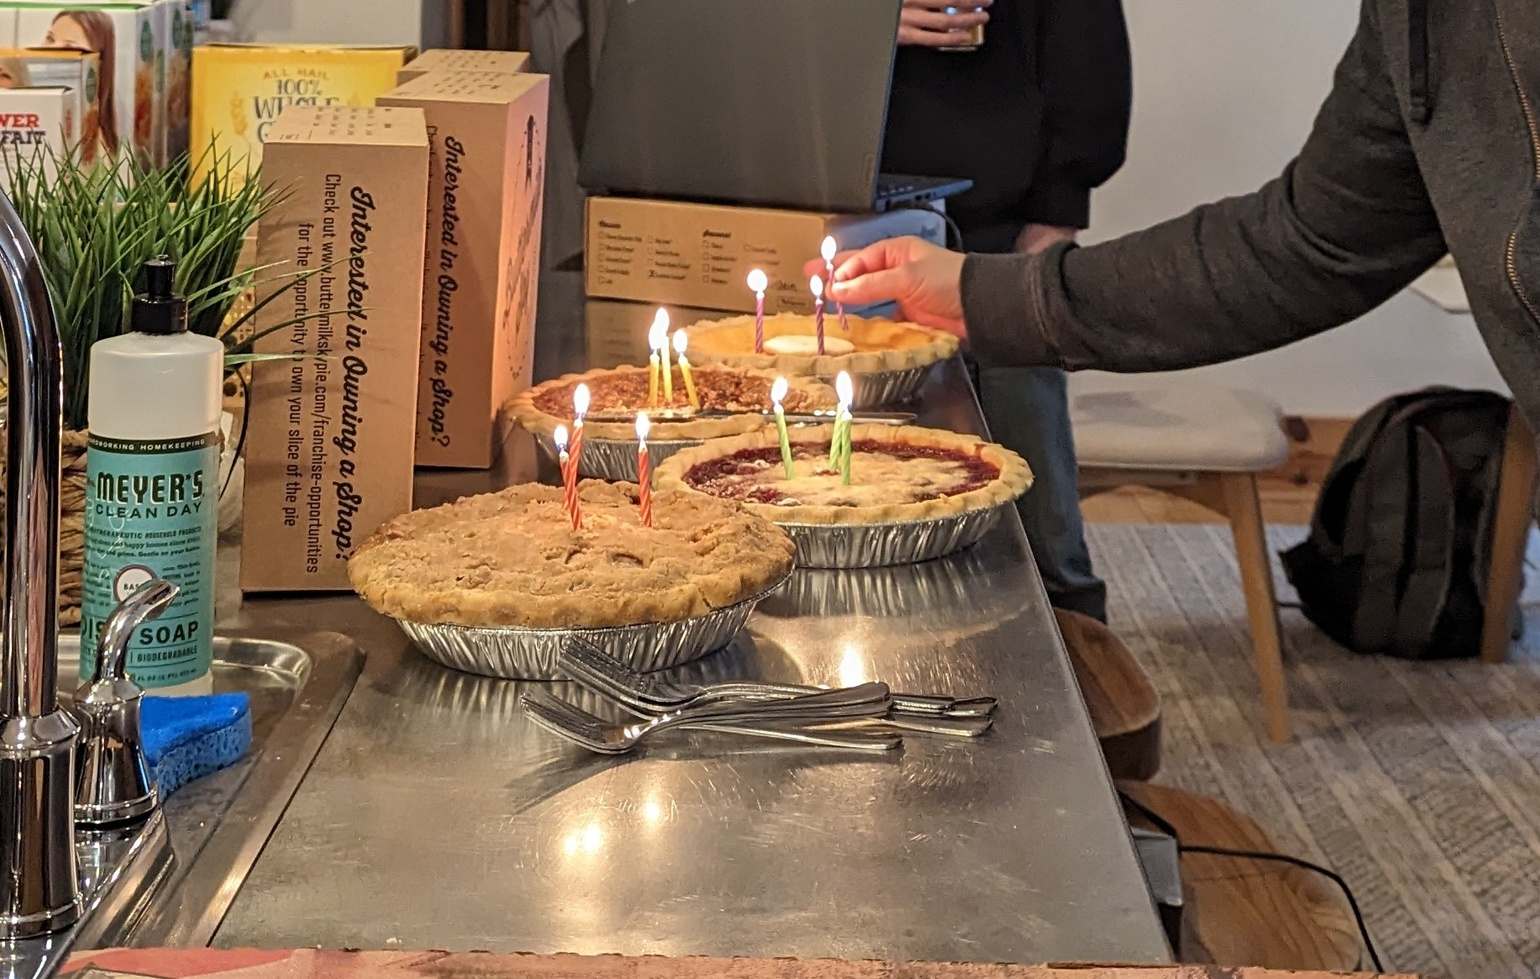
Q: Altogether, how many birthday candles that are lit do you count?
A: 12